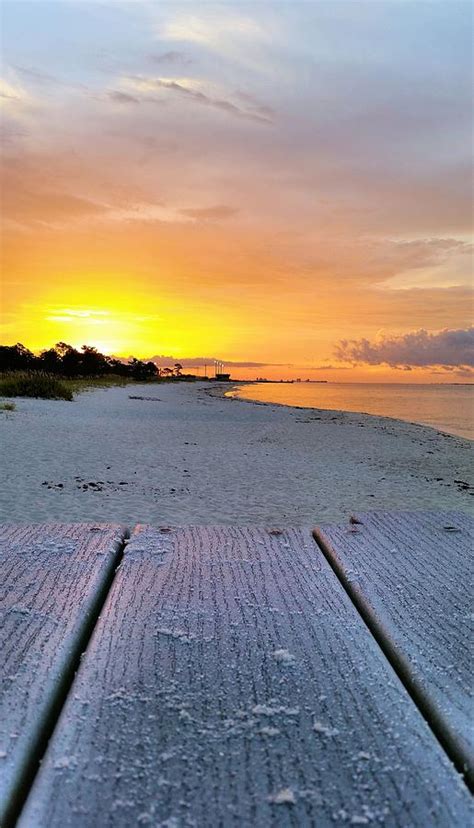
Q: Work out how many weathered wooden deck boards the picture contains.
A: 3